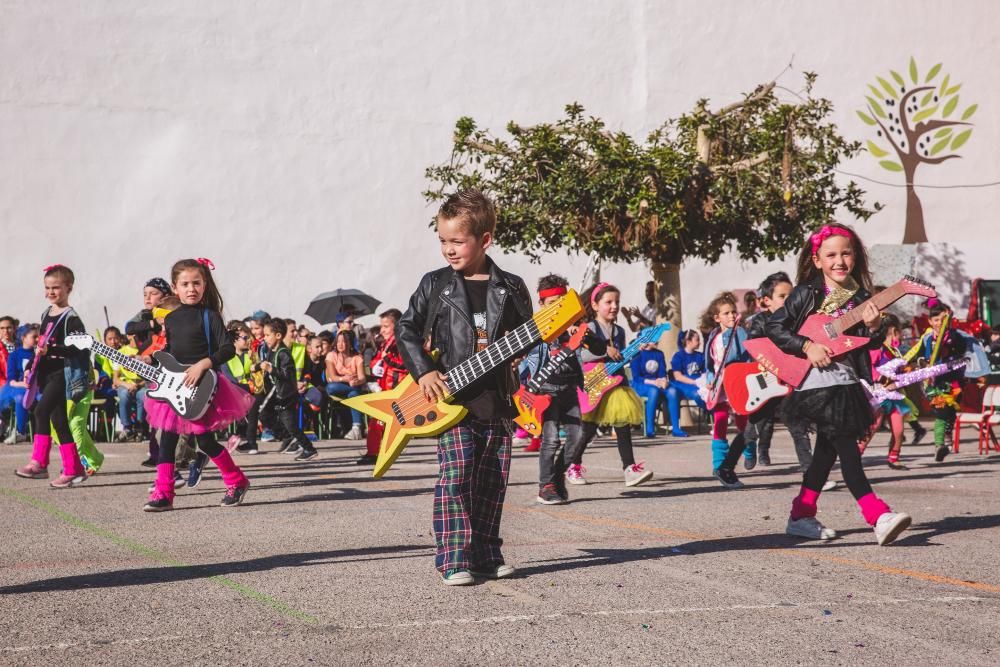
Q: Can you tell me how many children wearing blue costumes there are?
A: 3